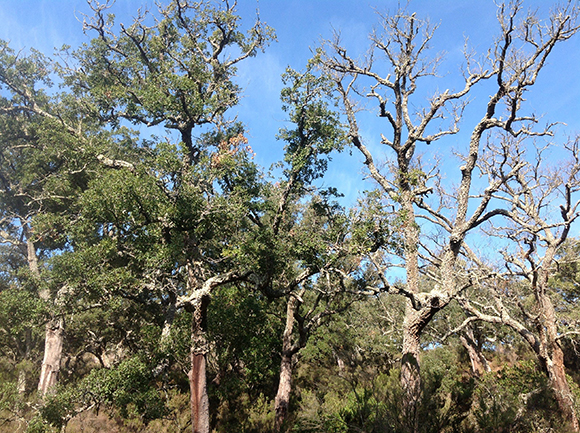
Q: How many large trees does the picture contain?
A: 5